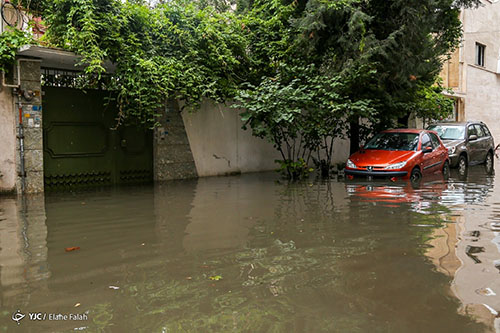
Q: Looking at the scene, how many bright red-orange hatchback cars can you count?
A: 1